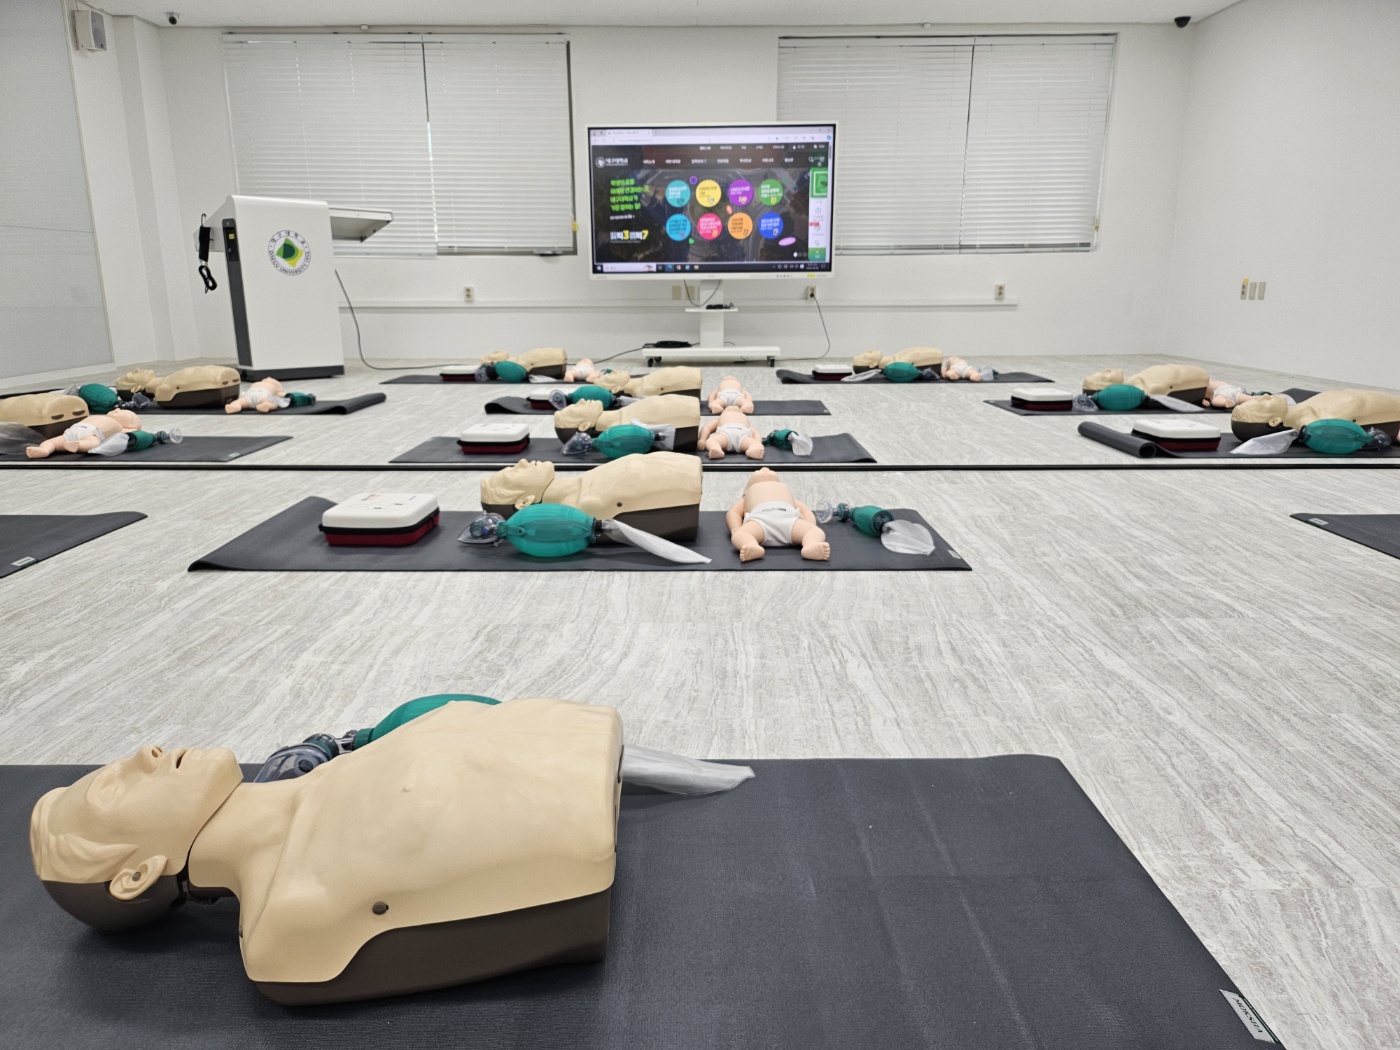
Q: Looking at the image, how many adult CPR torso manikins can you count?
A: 10